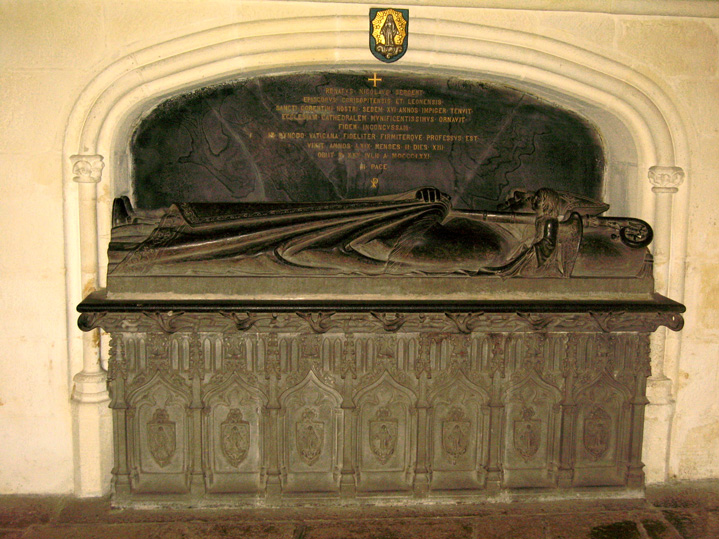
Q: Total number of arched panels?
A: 7